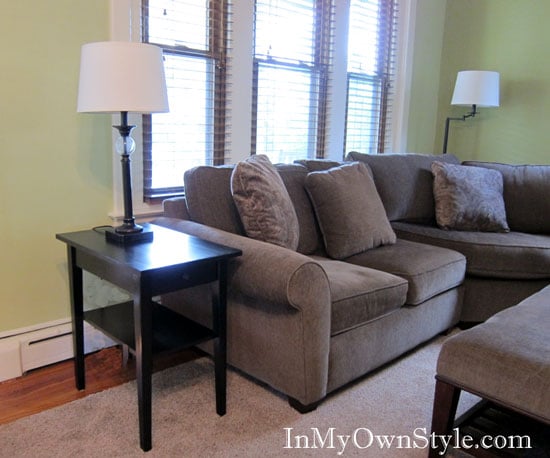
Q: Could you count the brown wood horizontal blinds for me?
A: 3